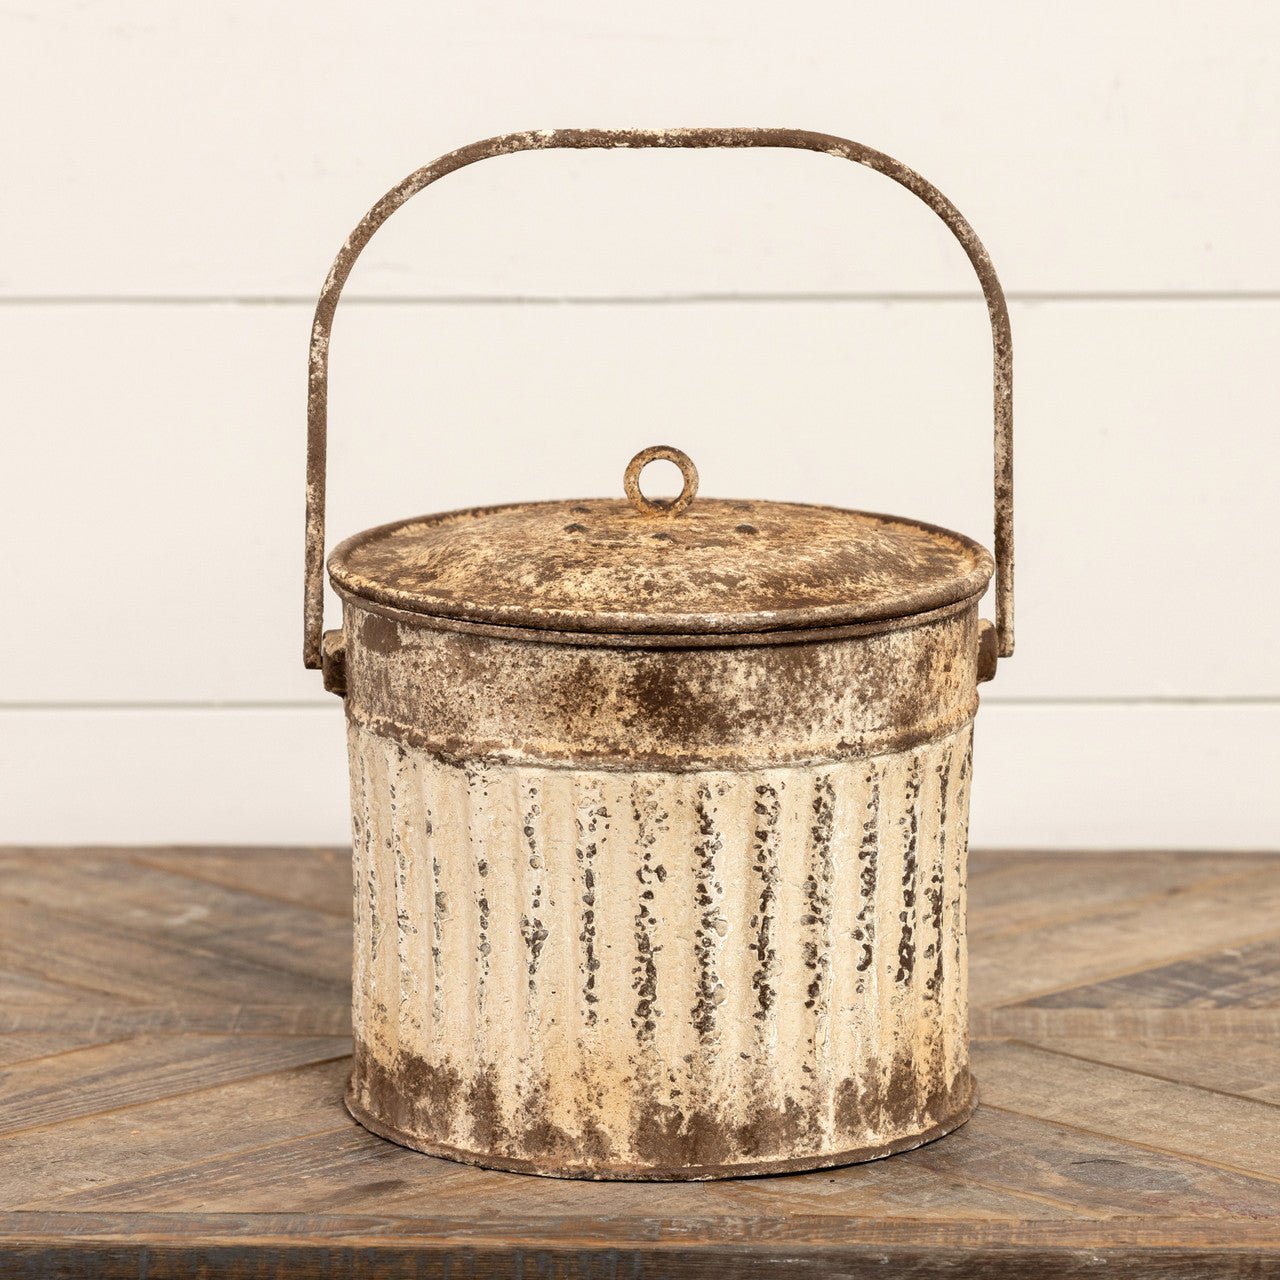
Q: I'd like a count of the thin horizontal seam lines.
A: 2